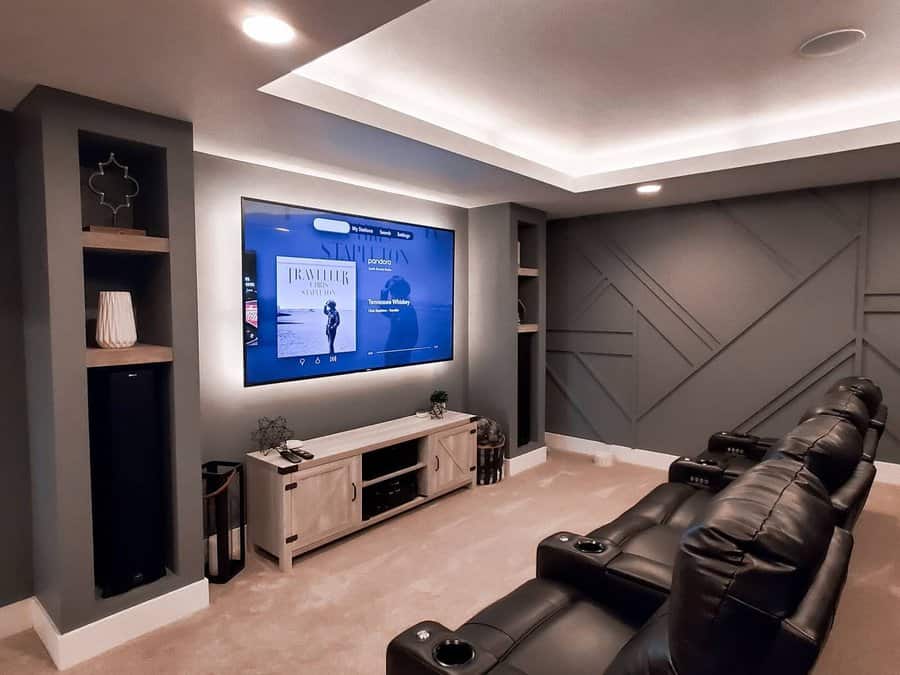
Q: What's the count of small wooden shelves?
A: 4